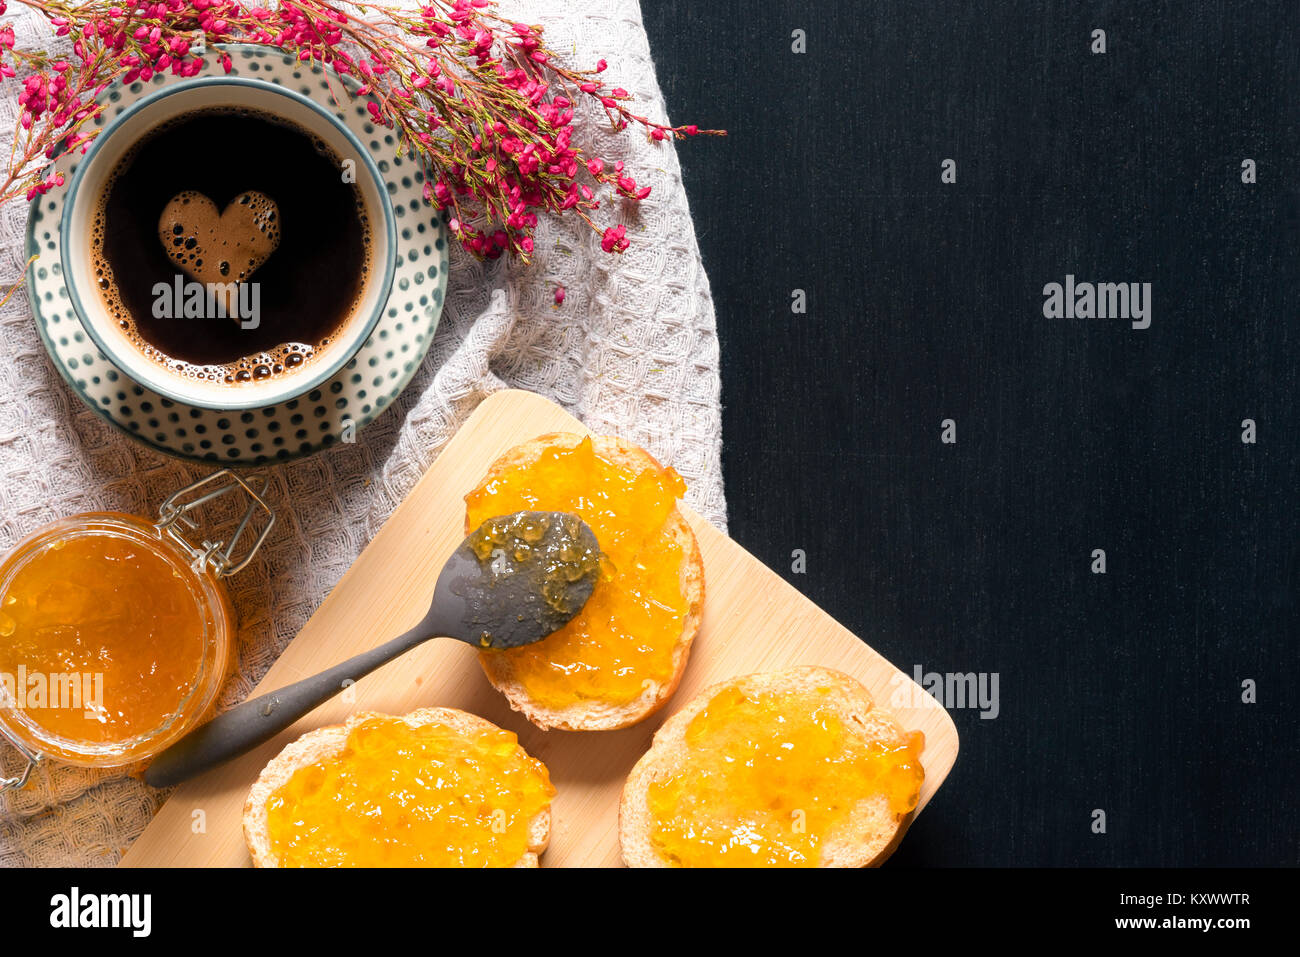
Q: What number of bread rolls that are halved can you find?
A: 3